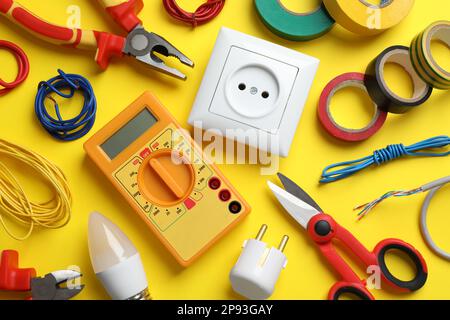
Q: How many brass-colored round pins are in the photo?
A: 2